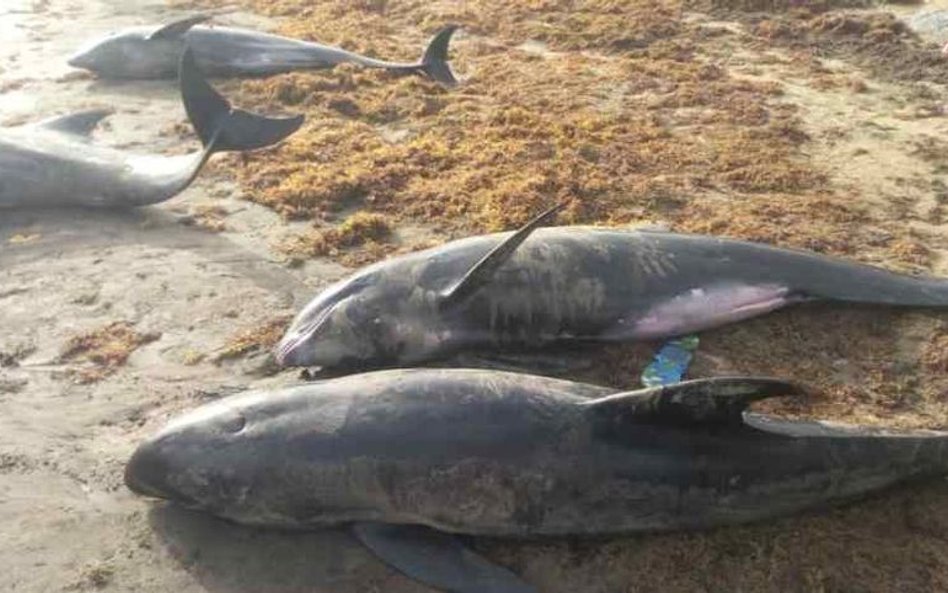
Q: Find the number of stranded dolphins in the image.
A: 4